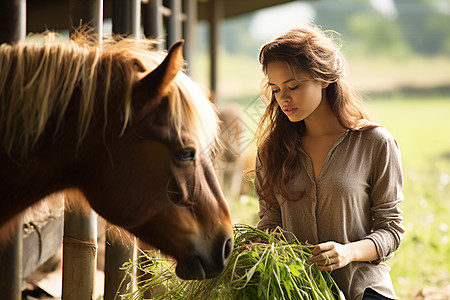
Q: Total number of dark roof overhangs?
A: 1